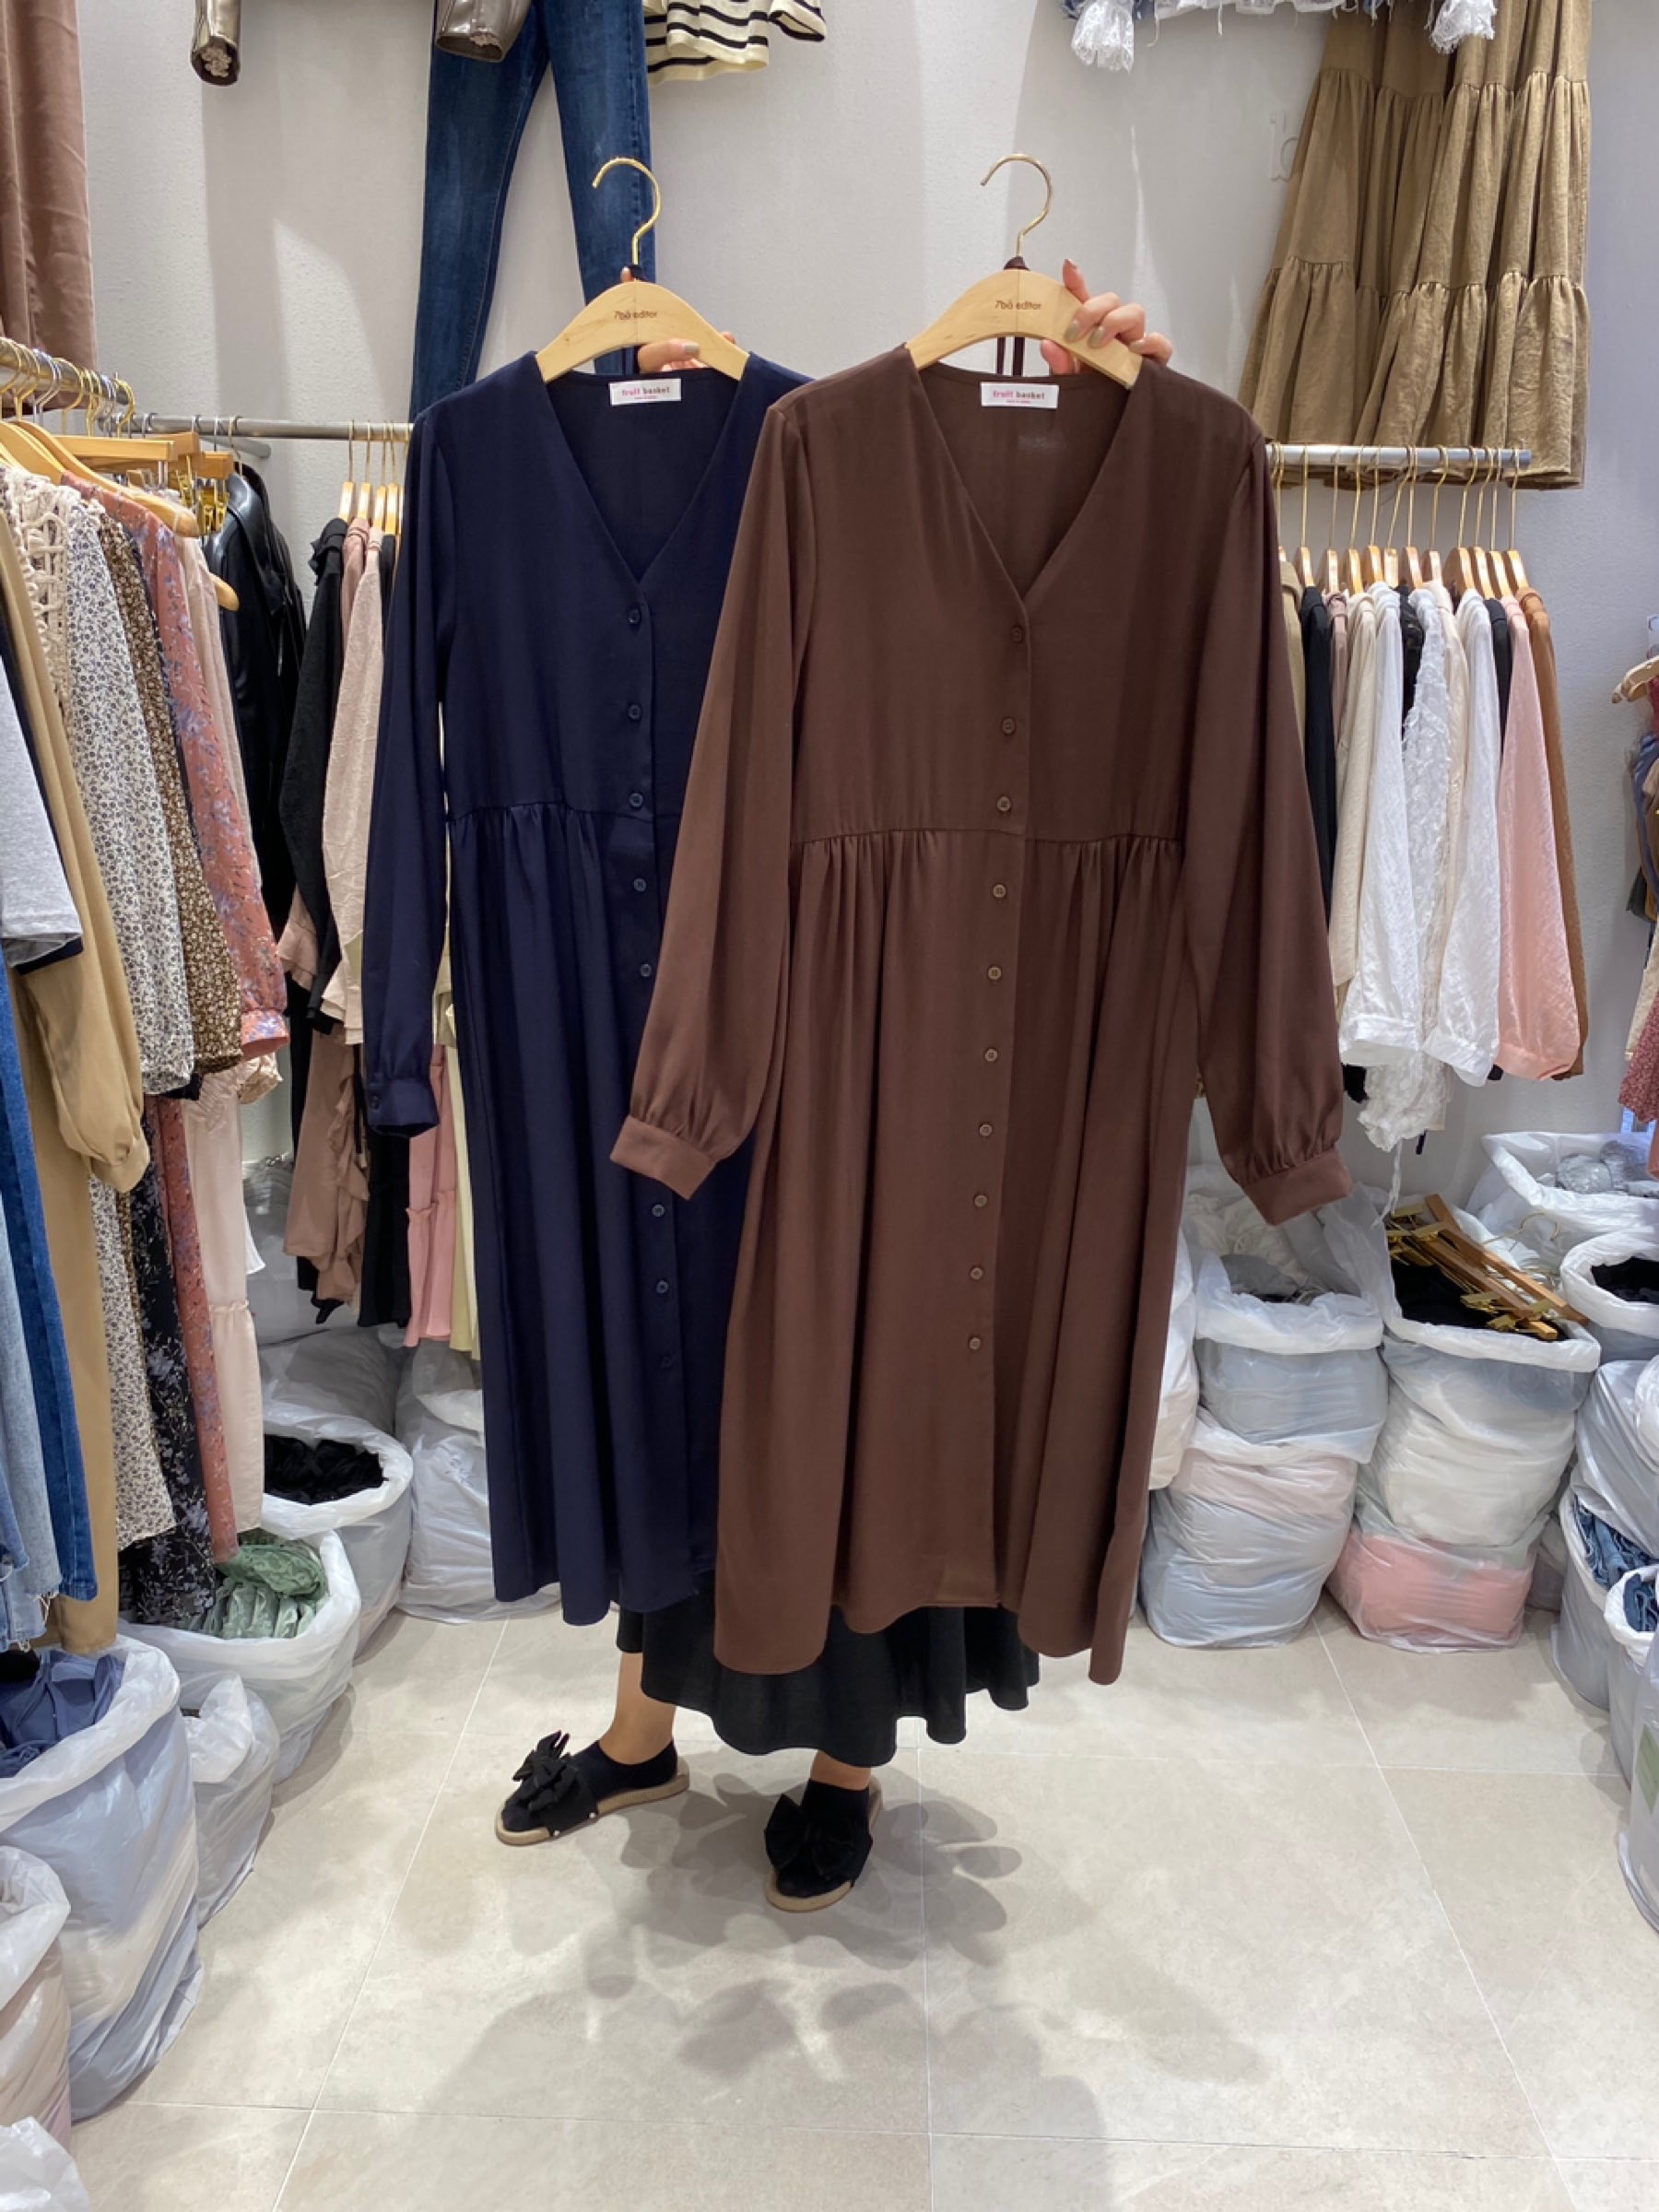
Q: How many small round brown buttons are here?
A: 10